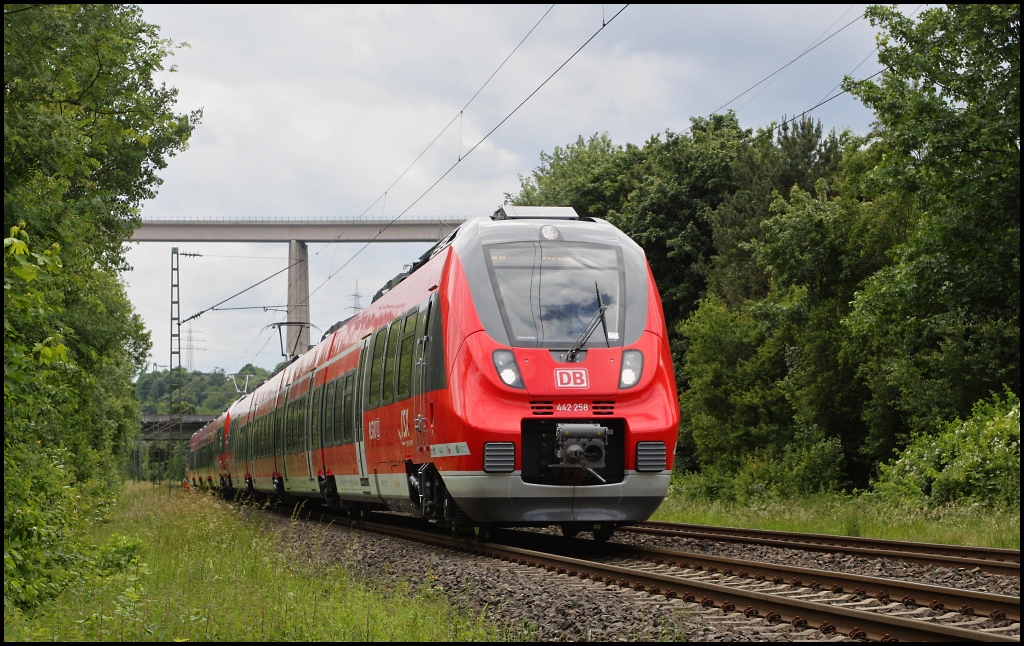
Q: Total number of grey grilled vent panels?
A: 2